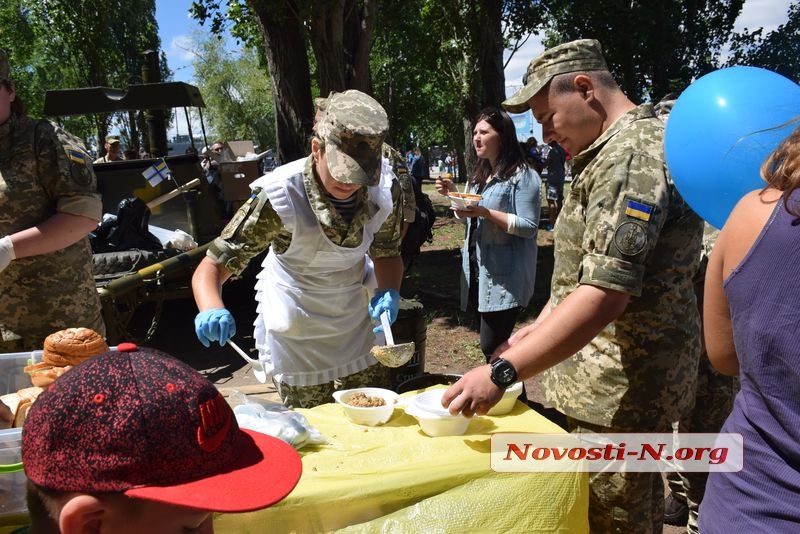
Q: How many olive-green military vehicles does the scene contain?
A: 1